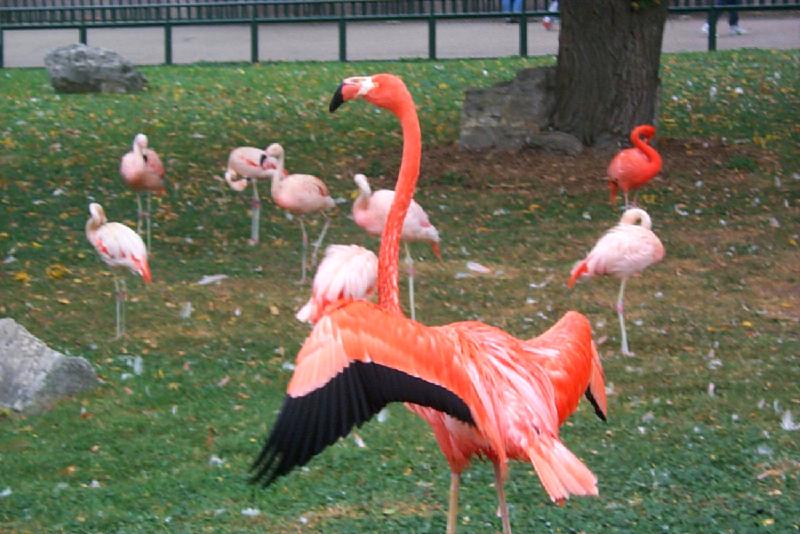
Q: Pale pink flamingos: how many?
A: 7